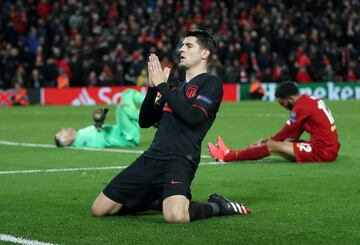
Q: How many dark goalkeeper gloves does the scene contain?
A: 1